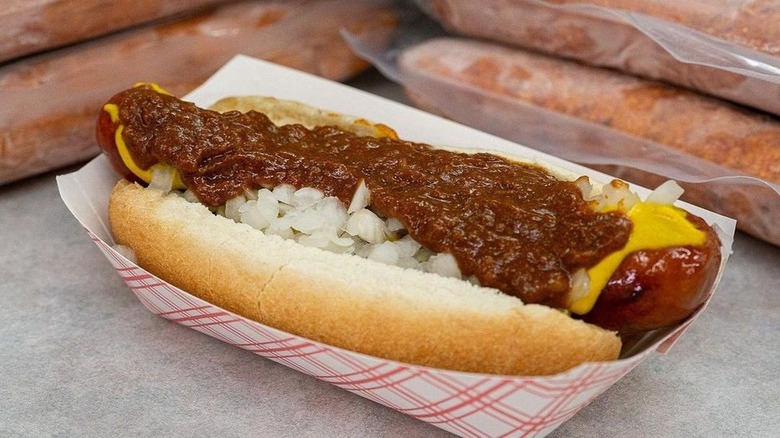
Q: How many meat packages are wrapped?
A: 4